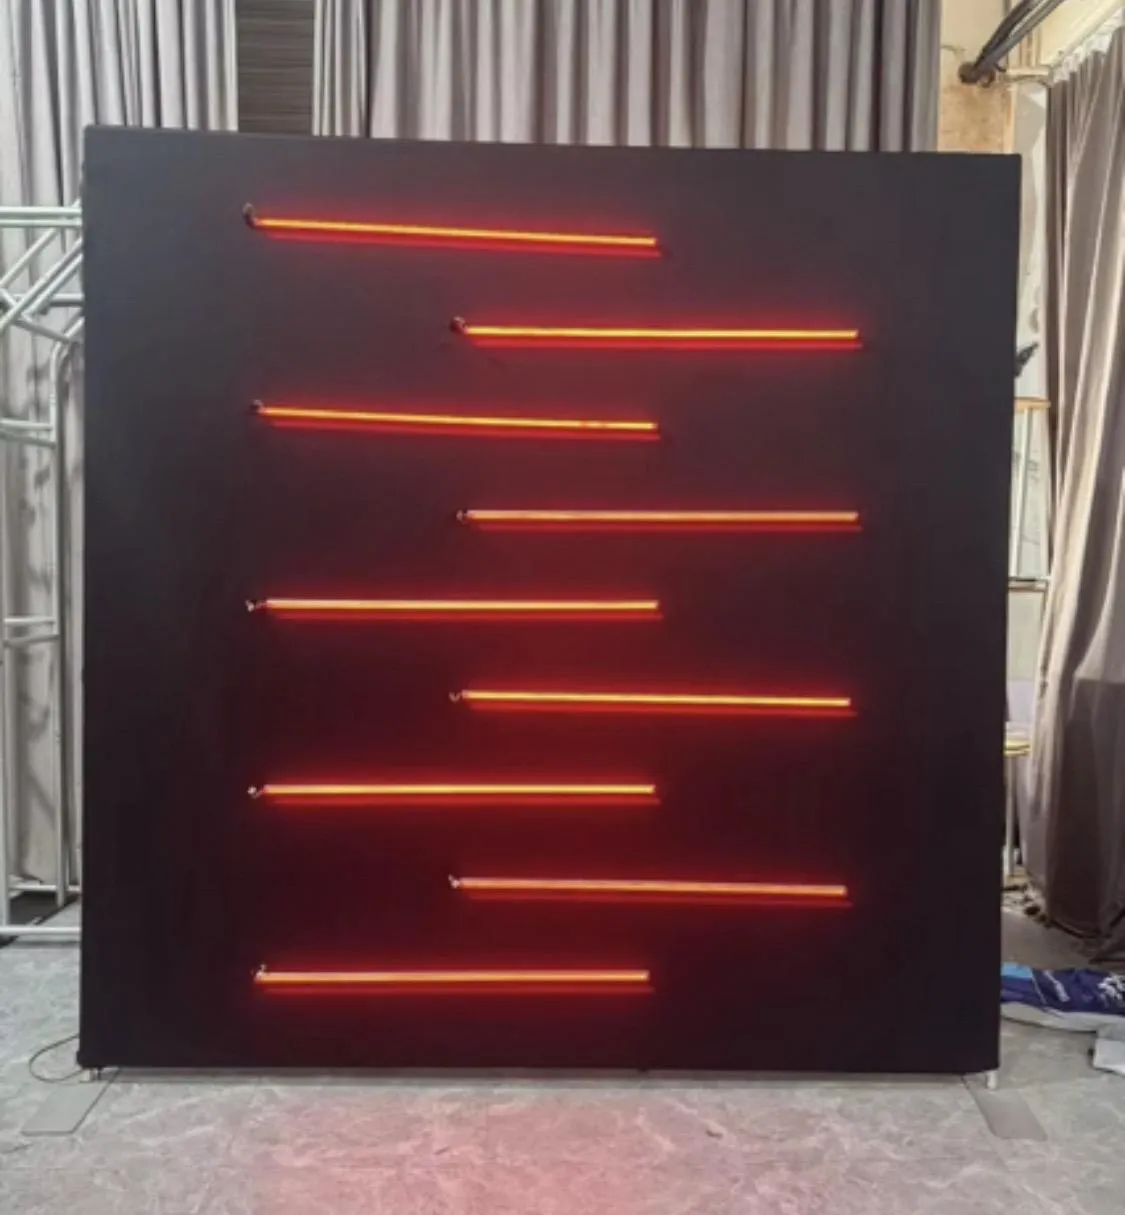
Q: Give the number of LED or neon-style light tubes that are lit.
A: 9